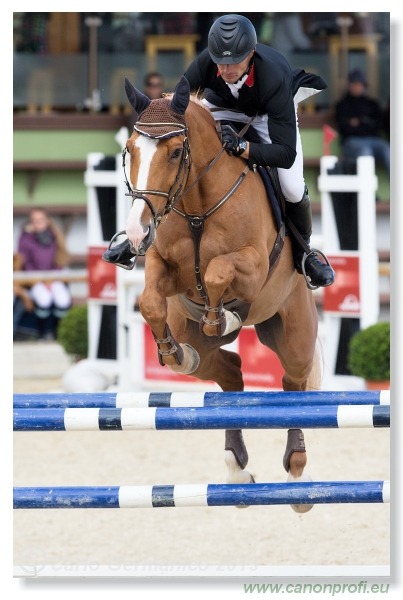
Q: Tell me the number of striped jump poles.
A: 3